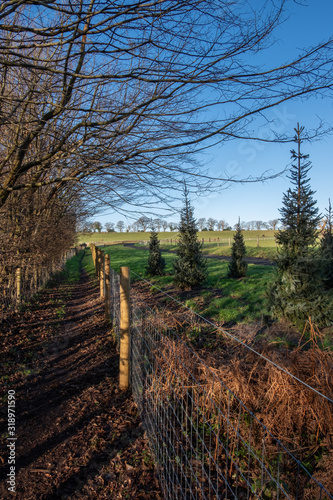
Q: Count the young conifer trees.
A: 5